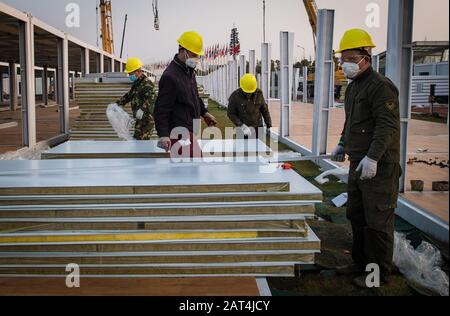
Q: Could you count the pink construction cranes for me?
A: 0